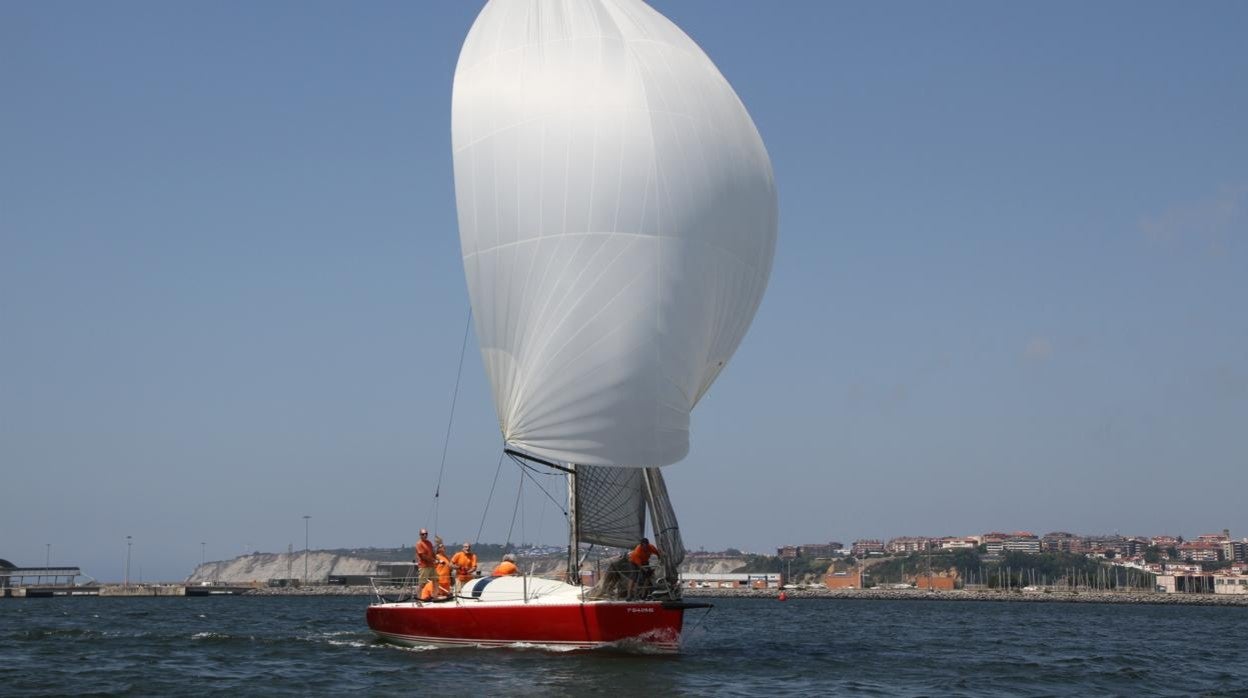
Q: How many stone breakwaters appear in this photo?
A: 1